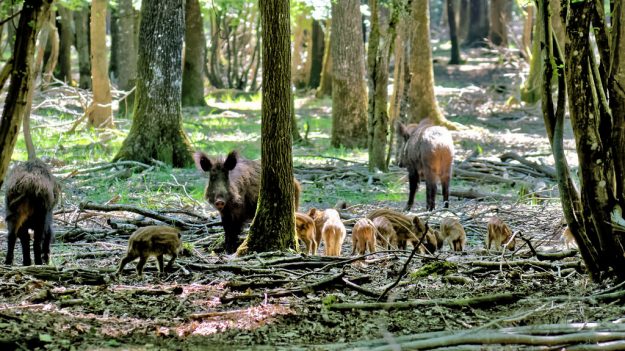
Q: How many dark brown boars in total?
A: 3